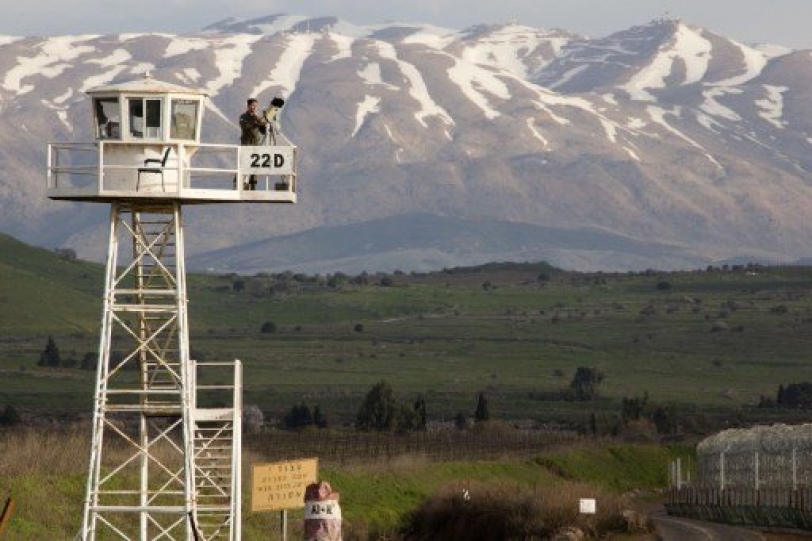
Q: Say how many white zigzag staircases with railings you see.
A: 1